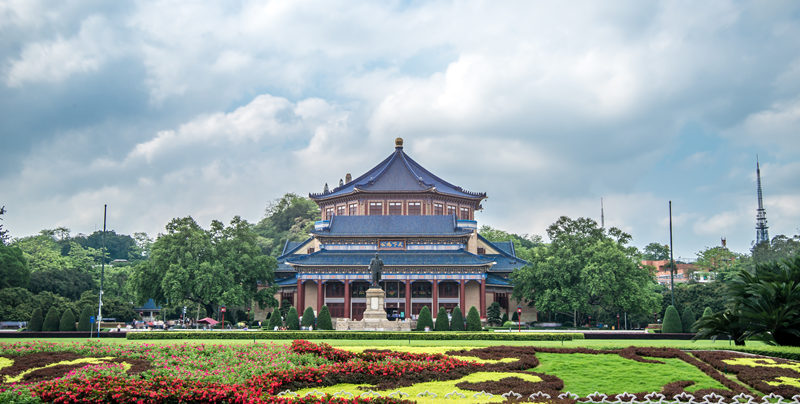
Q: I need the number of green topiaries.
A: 15